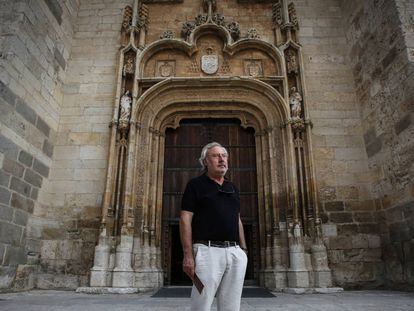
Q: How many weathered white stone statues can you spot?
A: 2